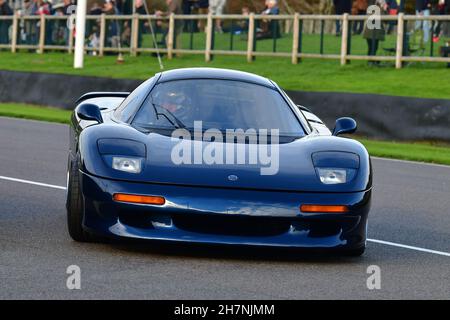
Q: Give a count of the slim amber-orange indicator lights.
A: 2